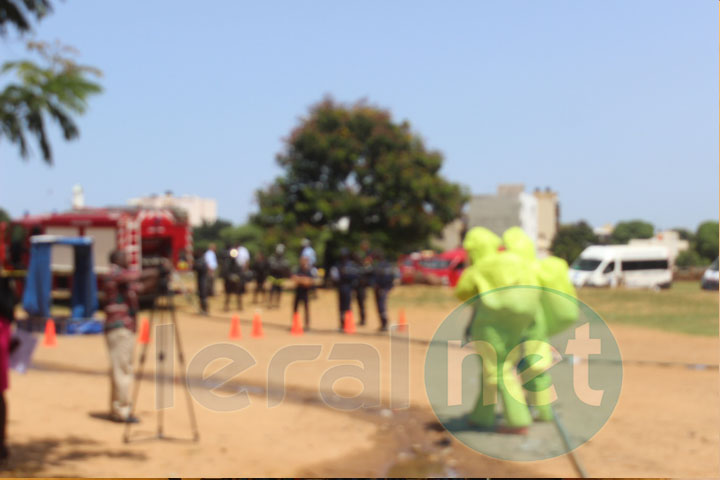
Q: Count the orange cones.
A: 7